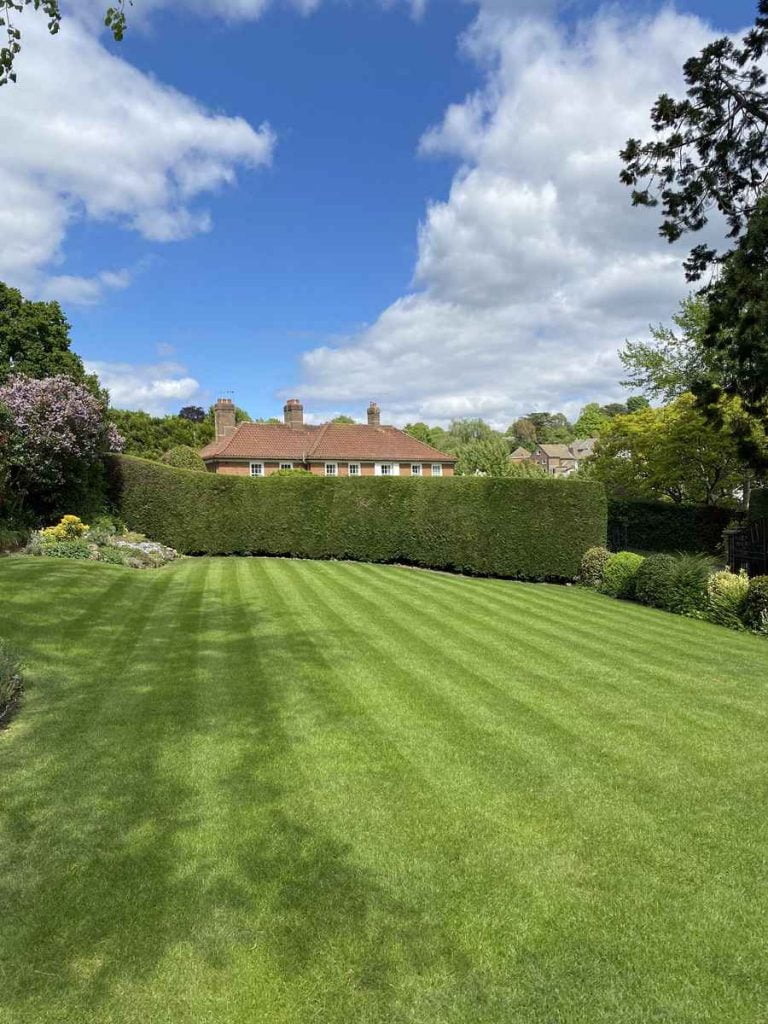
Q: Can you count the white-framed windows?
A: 7